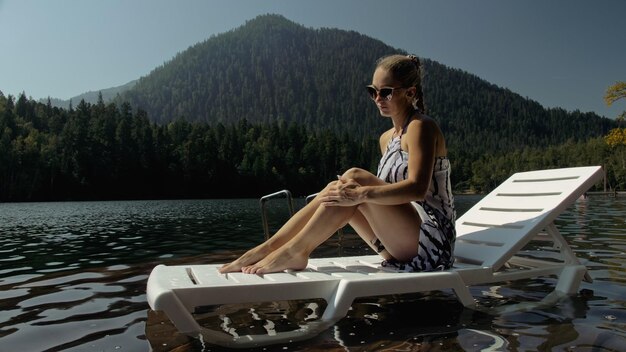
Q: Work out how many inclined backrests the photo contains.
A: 1